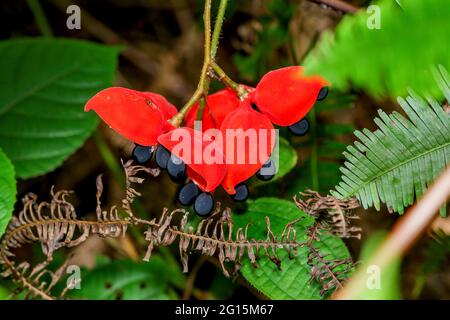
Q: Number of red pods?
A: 5